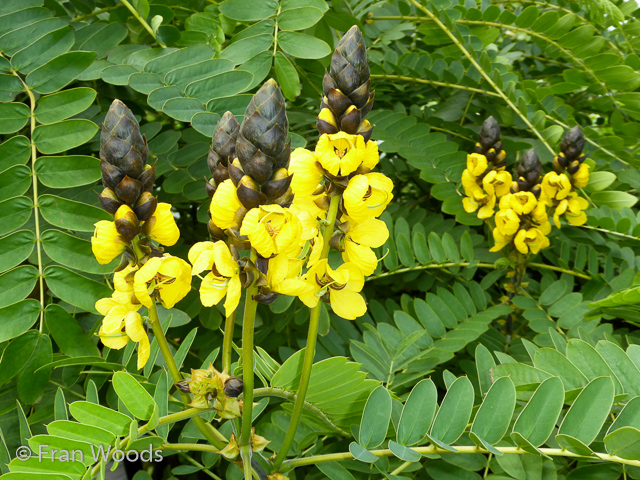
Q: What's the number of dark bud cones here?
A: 7